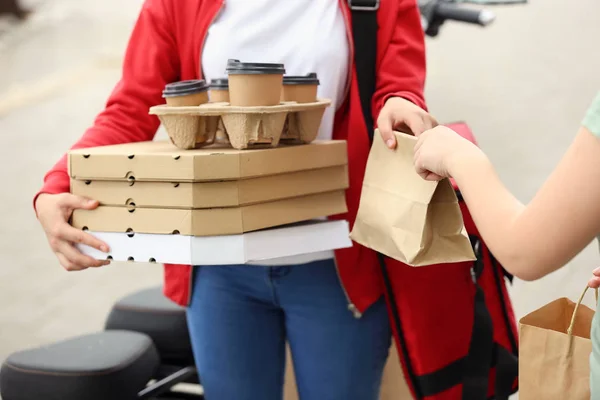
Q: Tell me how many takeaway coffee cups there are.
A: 4